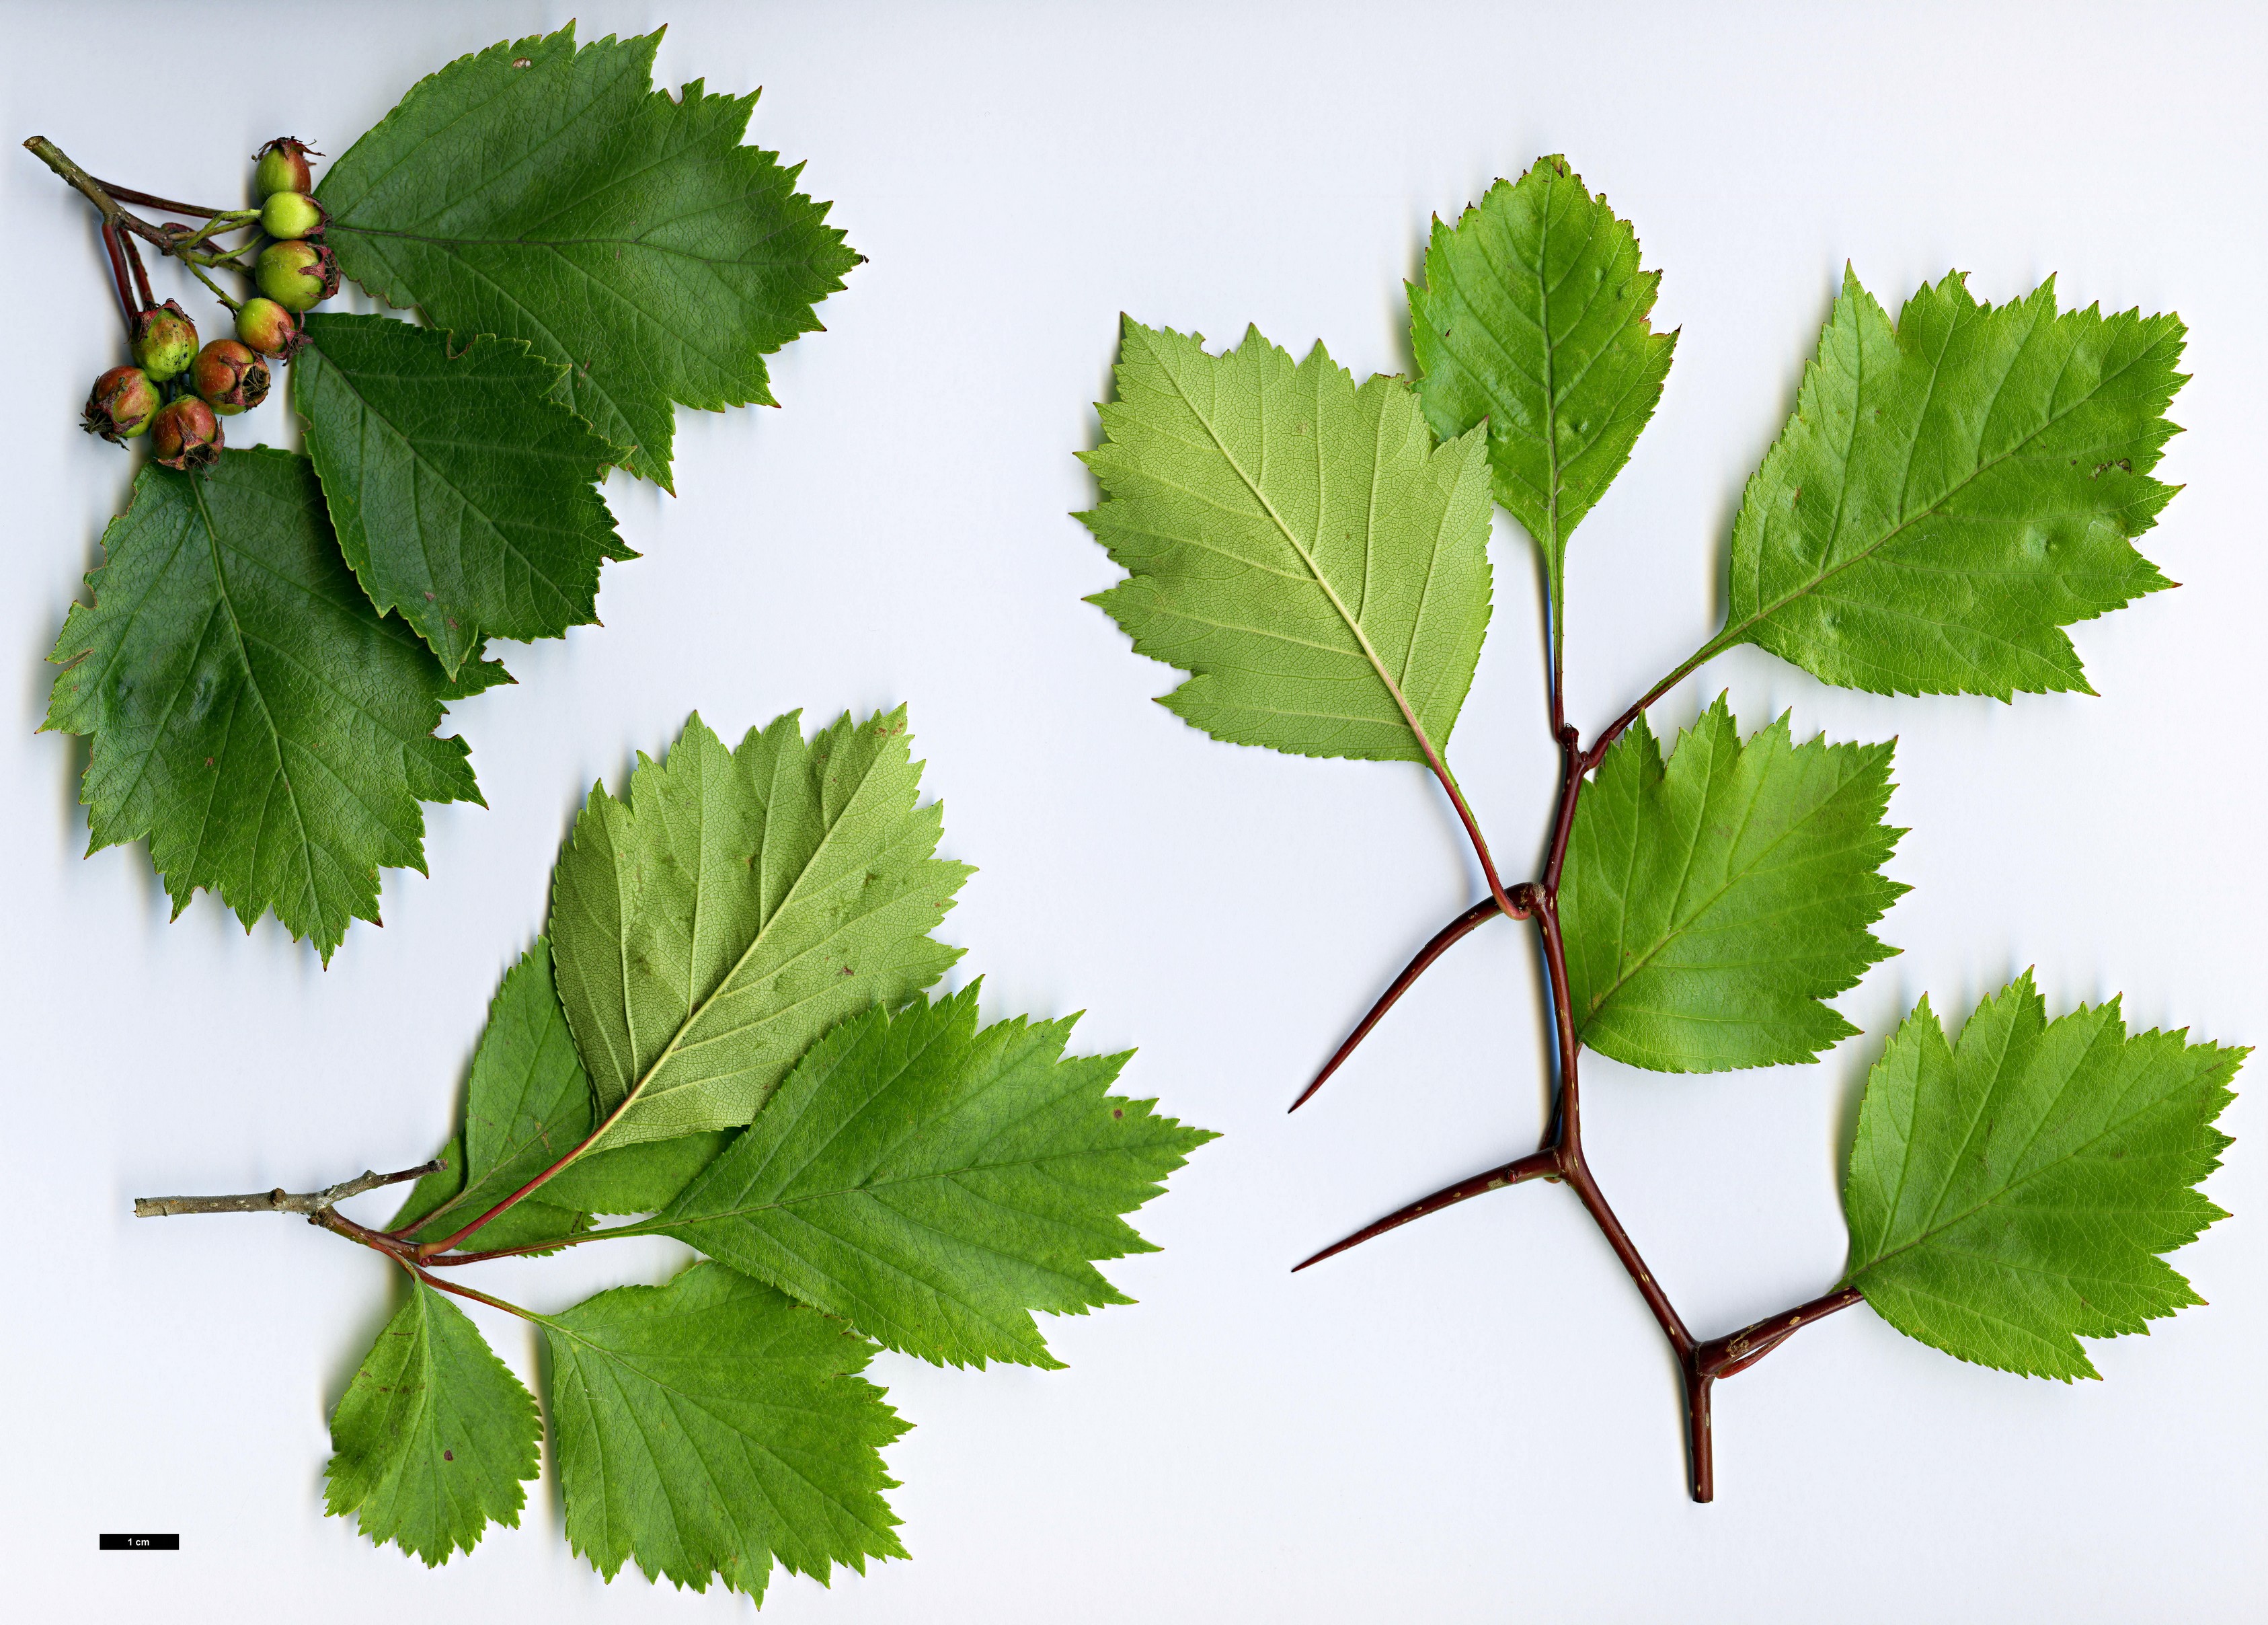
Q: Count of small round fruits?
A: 8